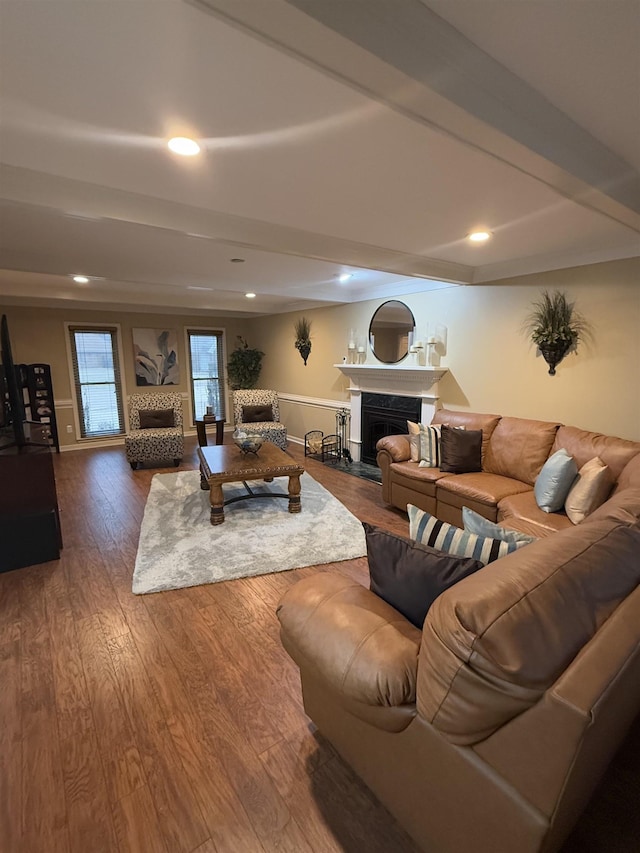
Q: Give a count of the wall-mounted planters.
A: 2